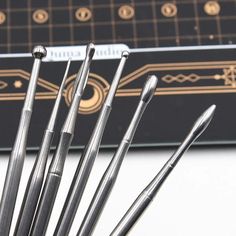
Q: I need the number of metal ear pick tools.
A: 6